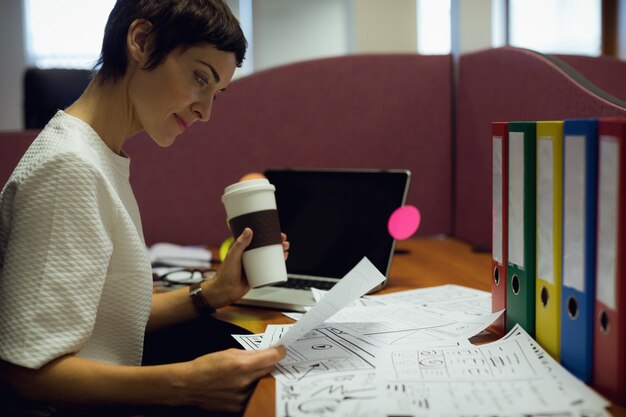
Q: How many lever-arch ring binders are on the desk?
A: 5